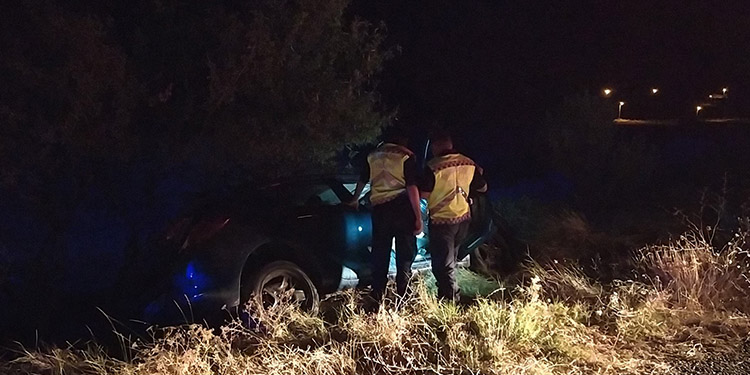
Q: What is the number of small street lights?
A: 6